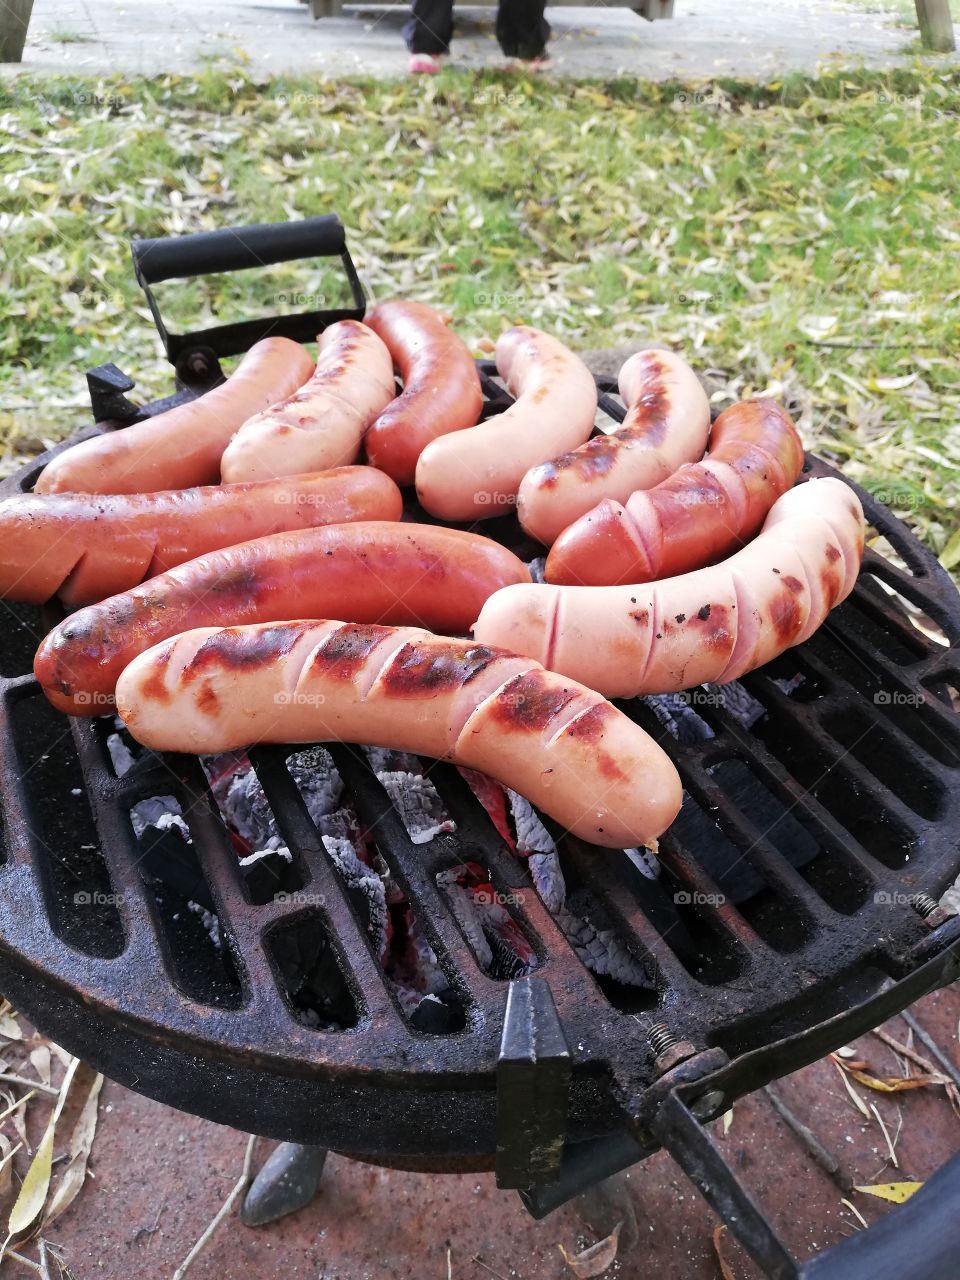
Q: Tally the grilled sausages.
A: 10